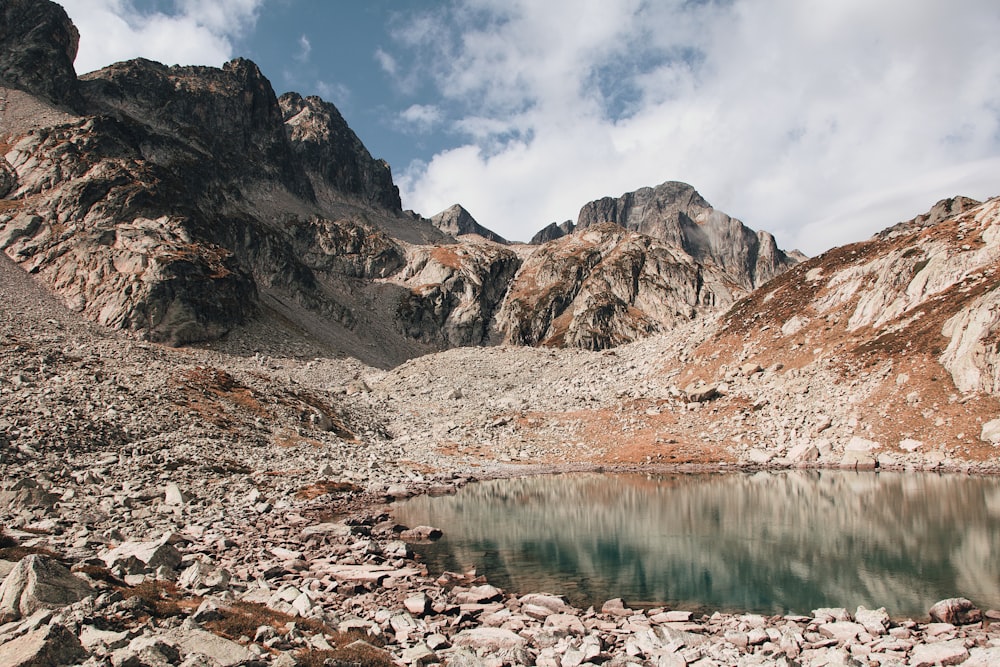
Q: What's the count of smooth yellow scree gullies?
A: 0